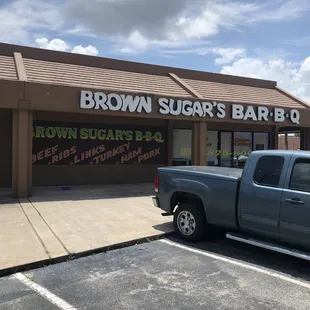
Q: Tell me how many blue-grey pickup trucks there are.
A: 1